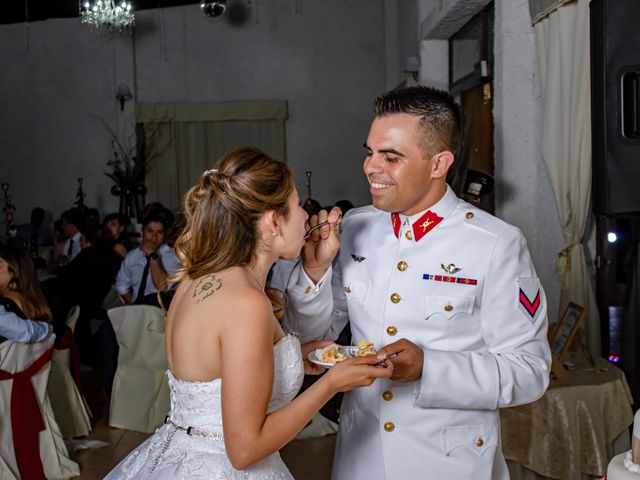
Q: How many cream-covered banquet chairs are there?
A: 3